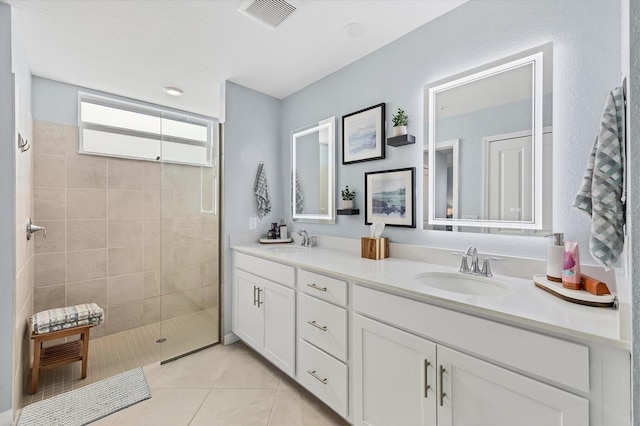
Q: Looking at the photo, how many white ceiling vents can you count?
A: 1